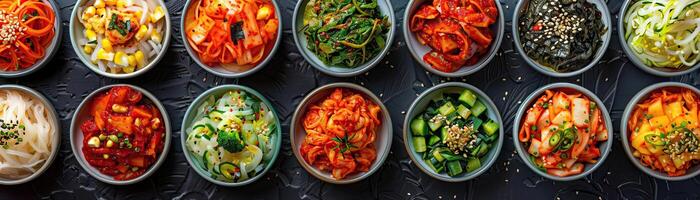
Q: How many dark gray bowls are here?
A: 14